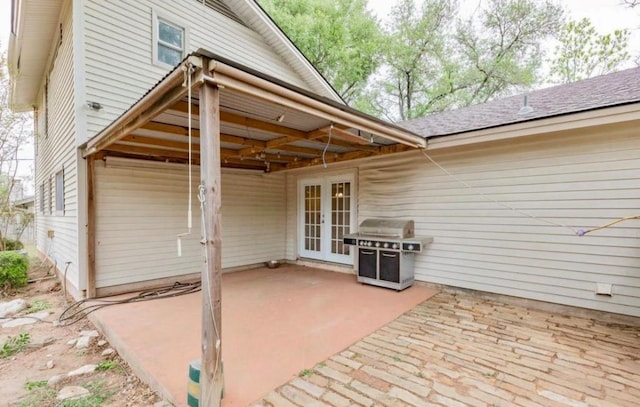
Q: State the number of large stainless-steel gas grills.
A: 1